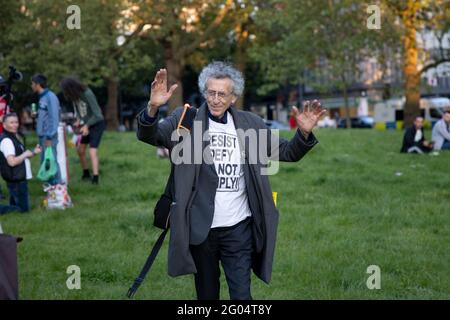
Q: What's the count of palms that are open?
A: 2